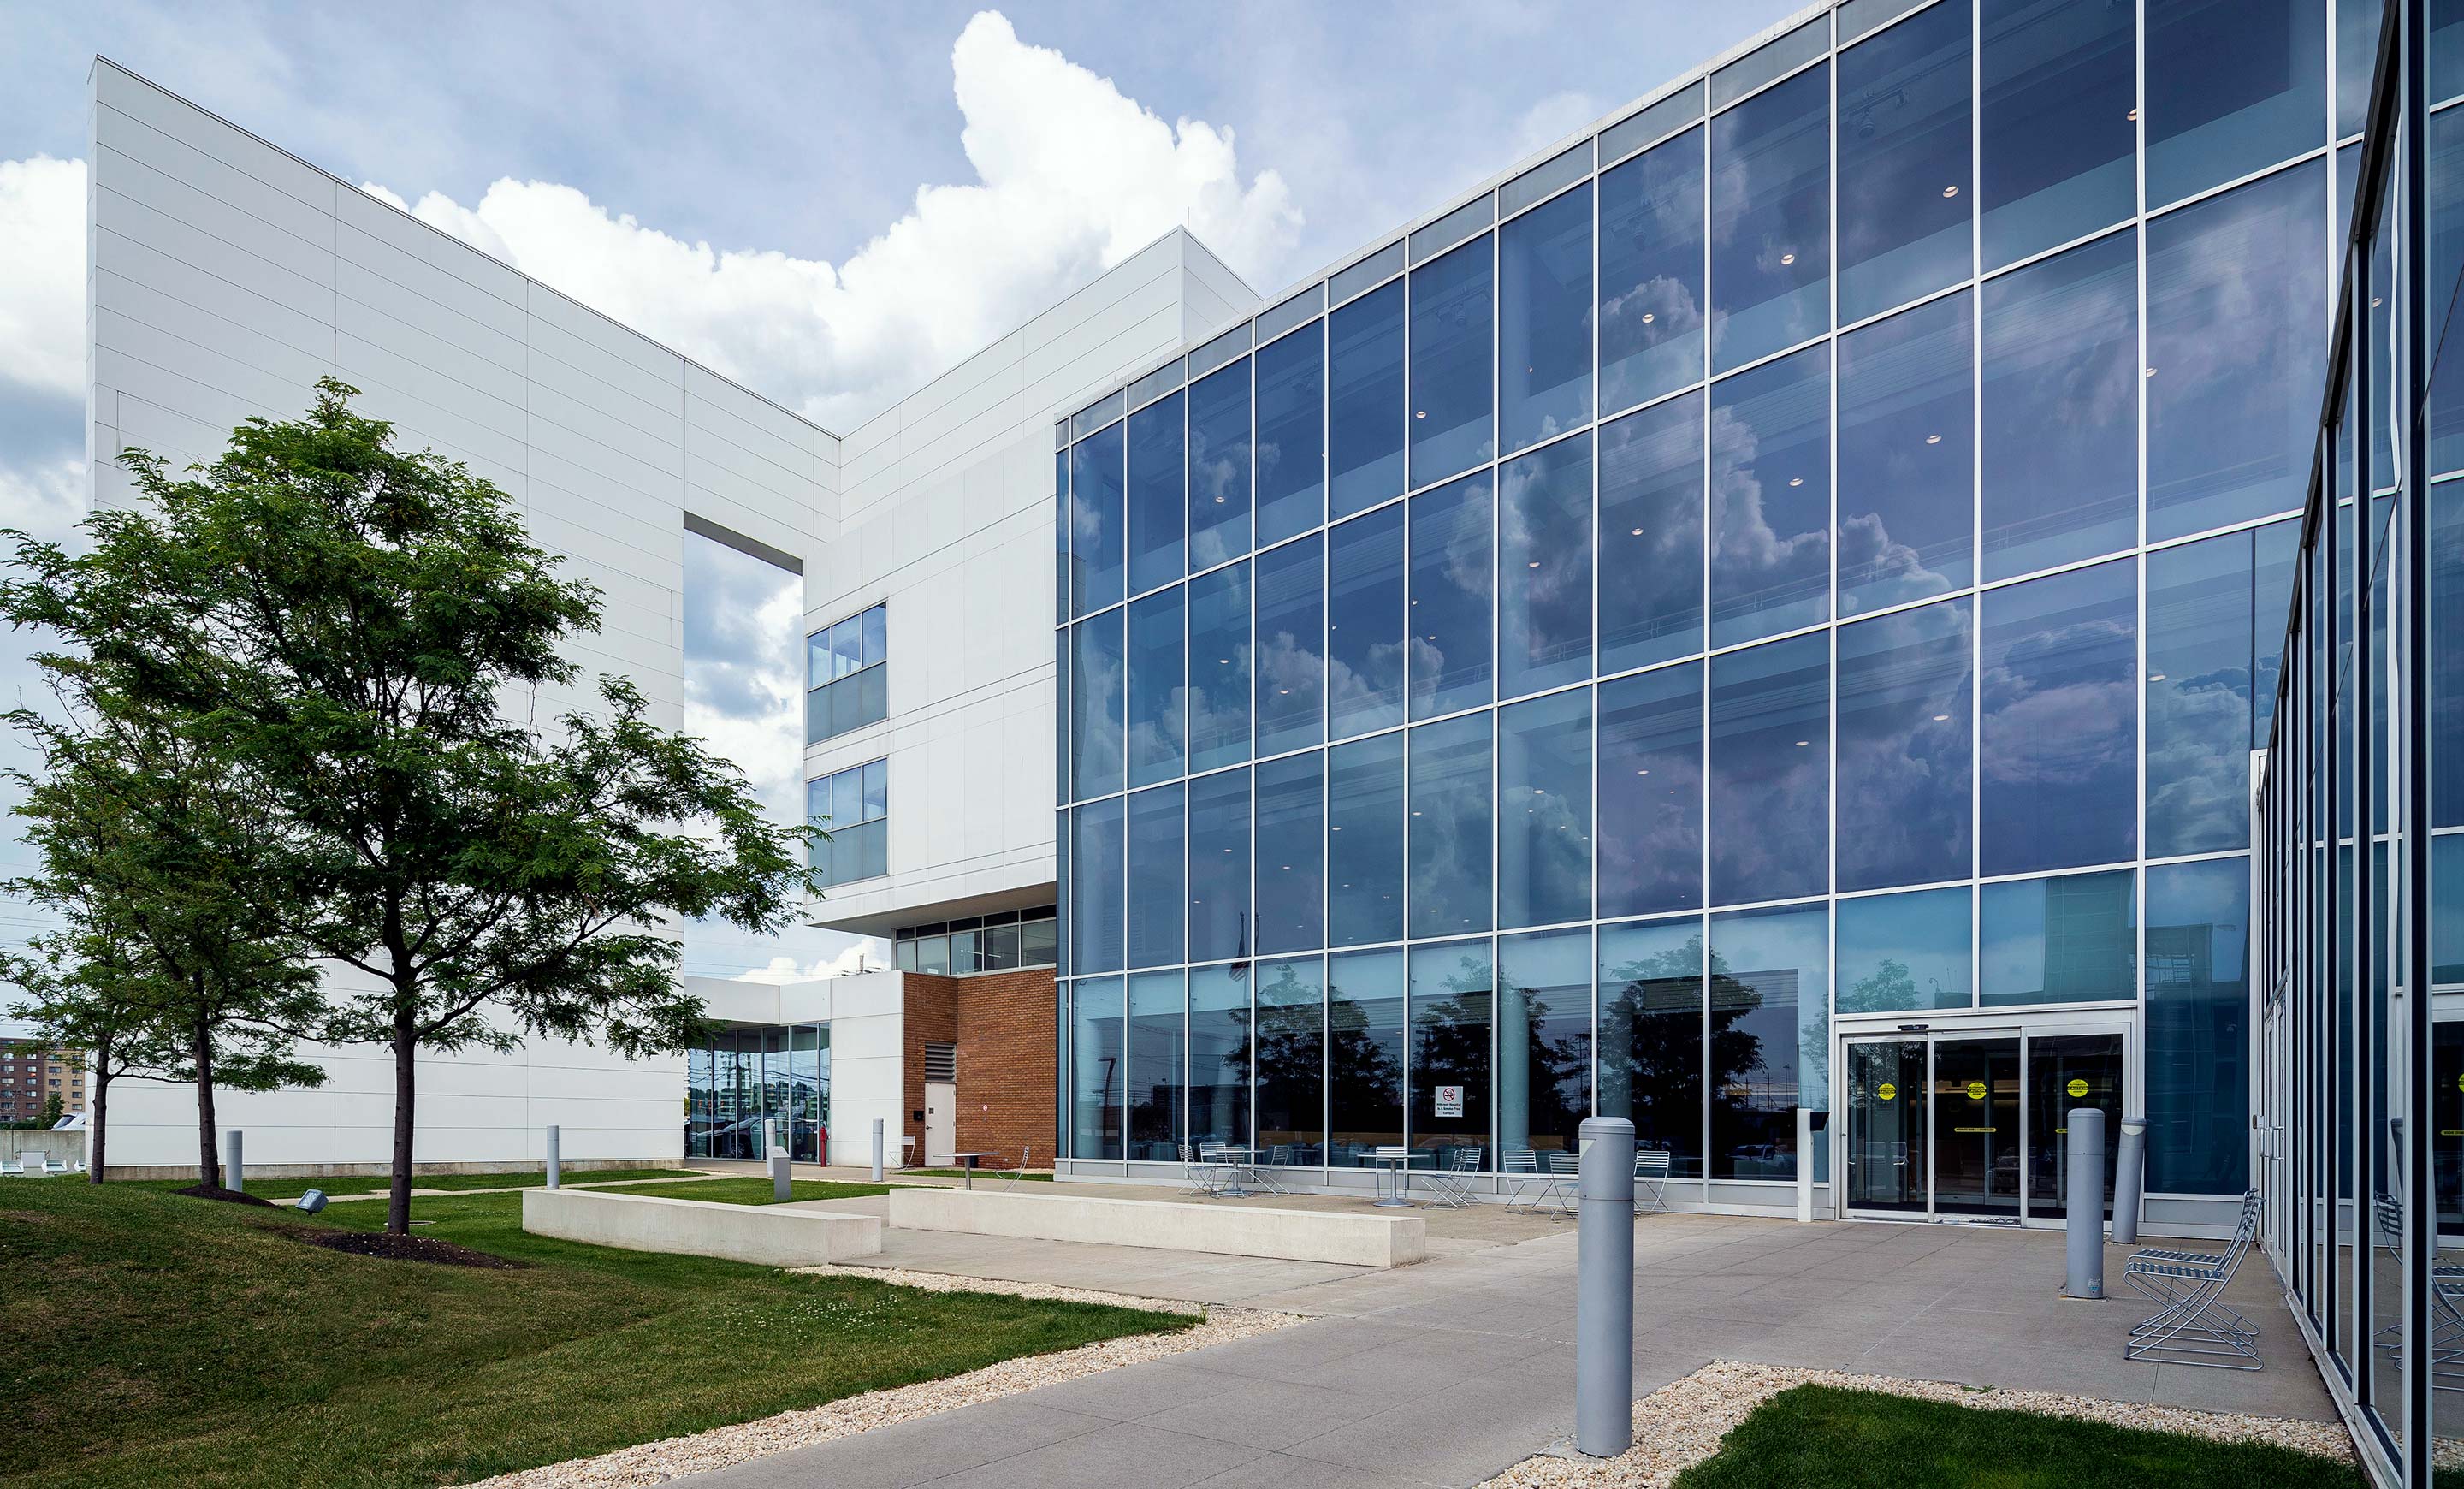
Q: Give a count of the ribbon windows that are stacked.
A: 2